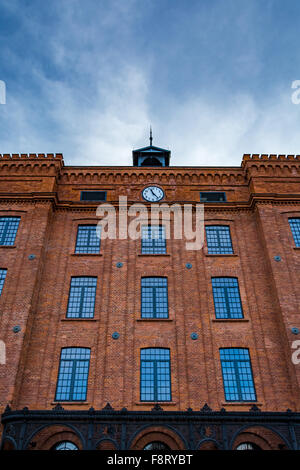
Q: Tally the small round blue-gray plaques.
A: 8